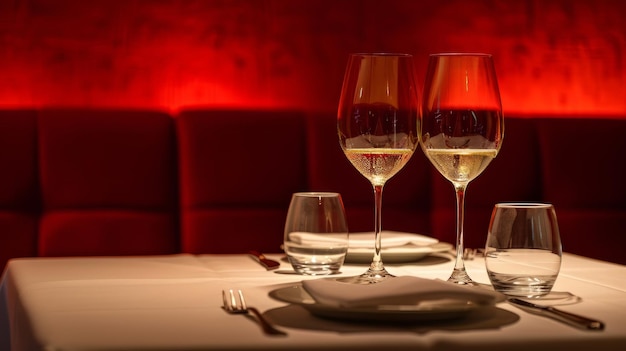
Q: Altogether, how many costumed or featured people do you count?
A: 0